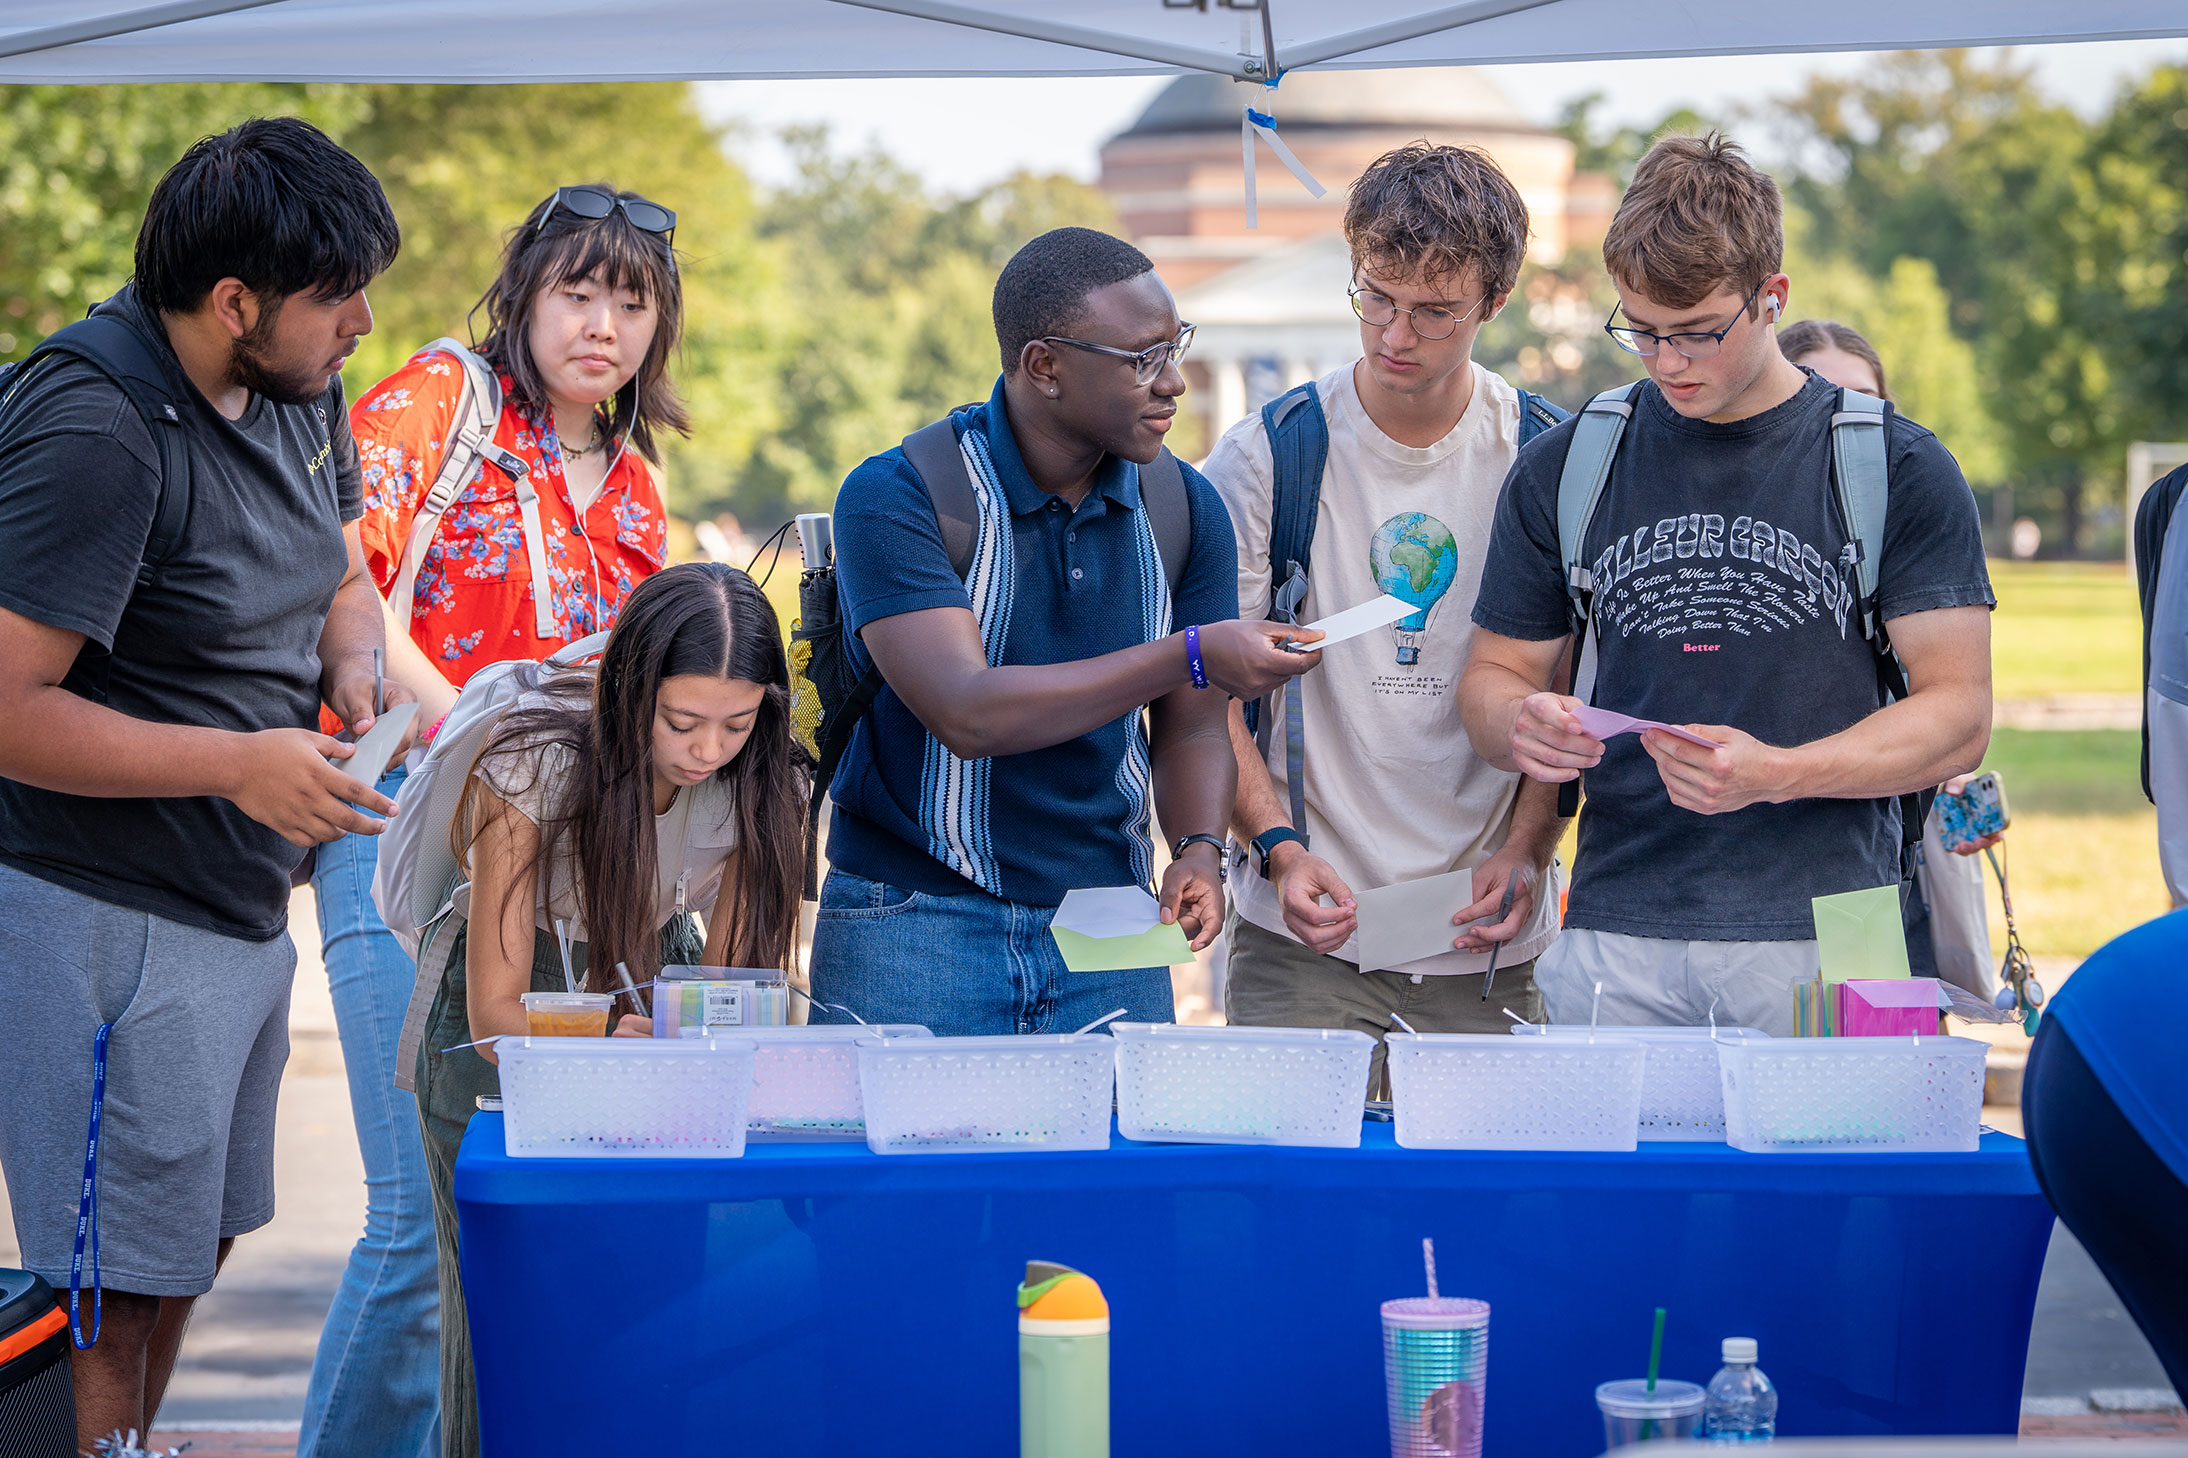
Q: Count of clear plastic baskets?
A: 7